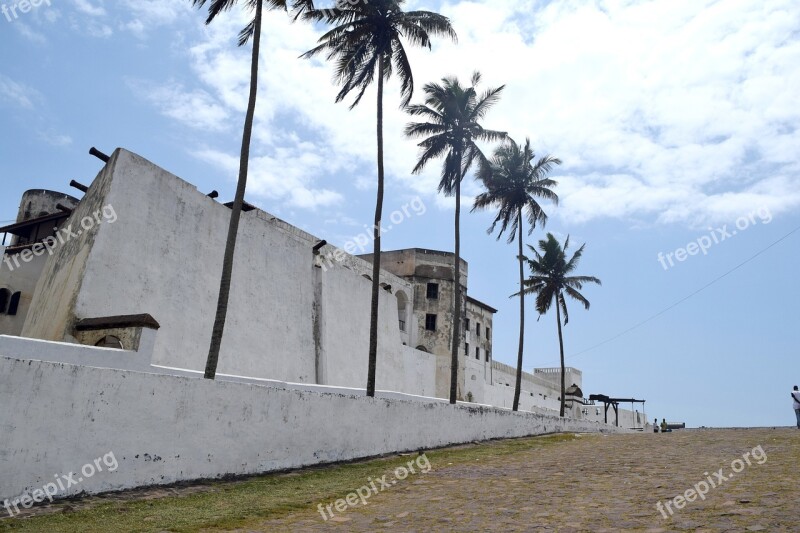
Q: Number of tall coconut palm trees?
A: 5